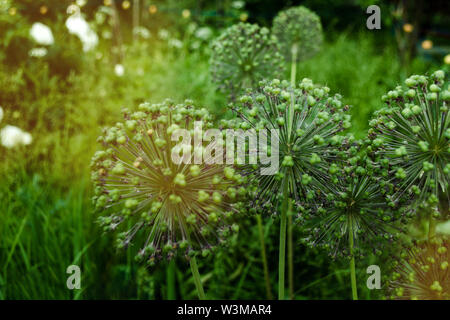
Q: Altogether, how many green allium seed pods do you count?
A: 7